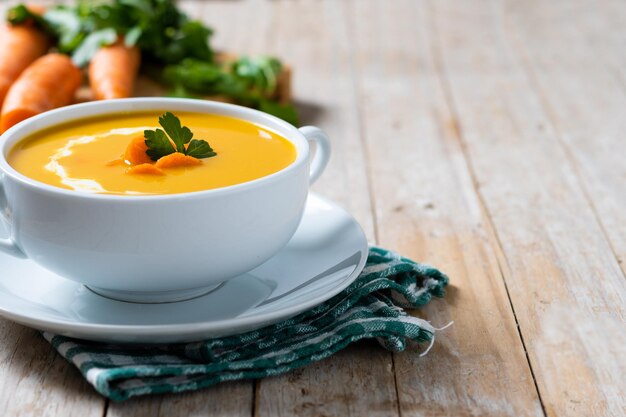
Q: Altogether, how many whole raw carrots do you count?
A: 3